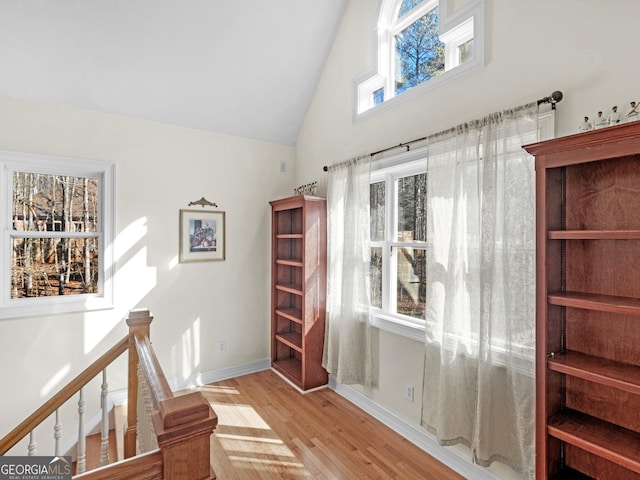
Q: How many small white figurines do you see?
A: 4